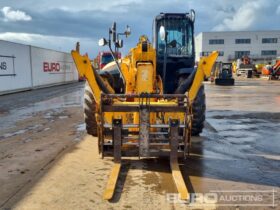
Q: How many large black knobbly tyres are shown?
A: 2